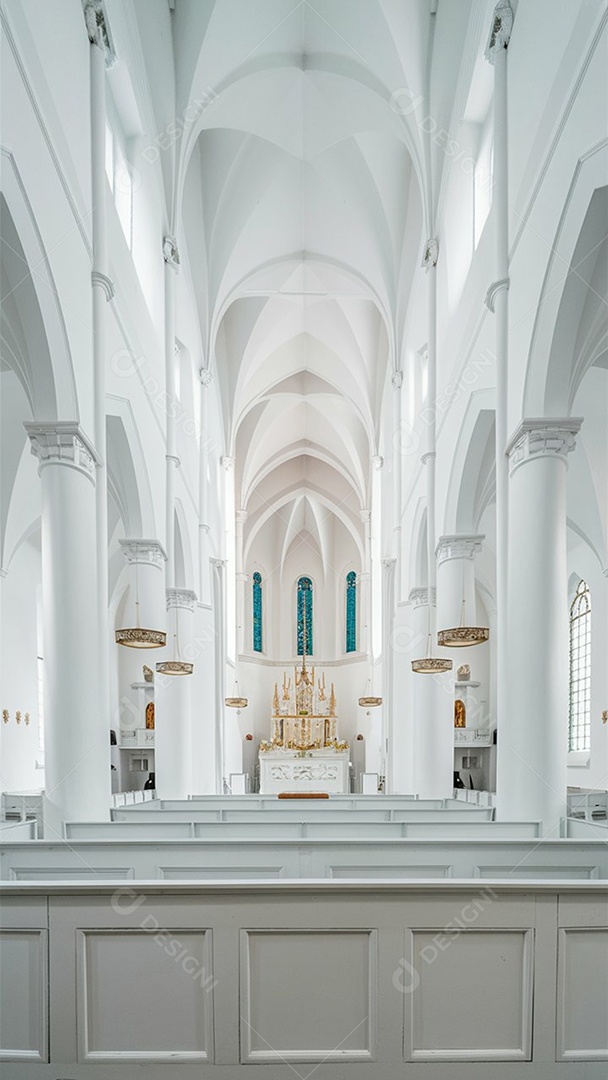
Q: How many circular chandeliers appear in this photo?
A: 6